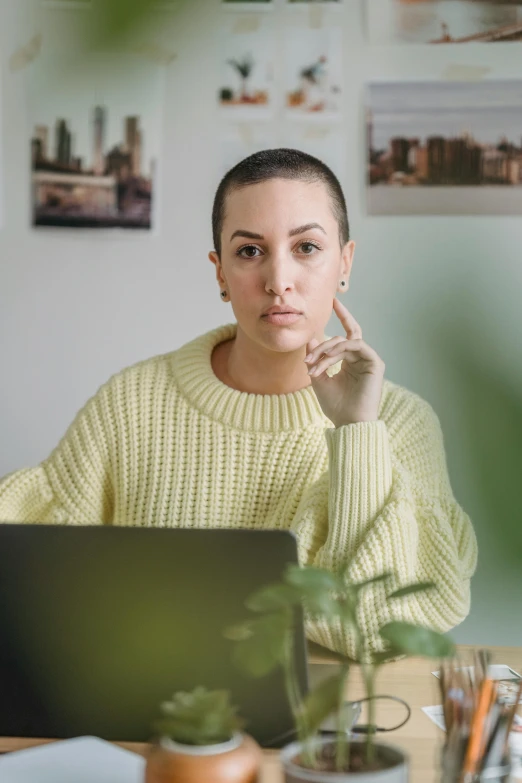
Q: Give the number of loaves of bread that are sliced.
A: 0